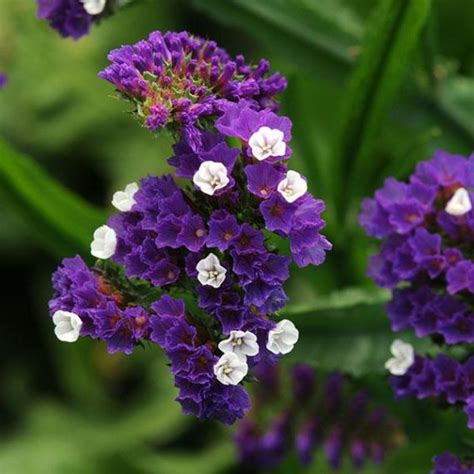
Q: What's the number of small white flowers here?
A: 13